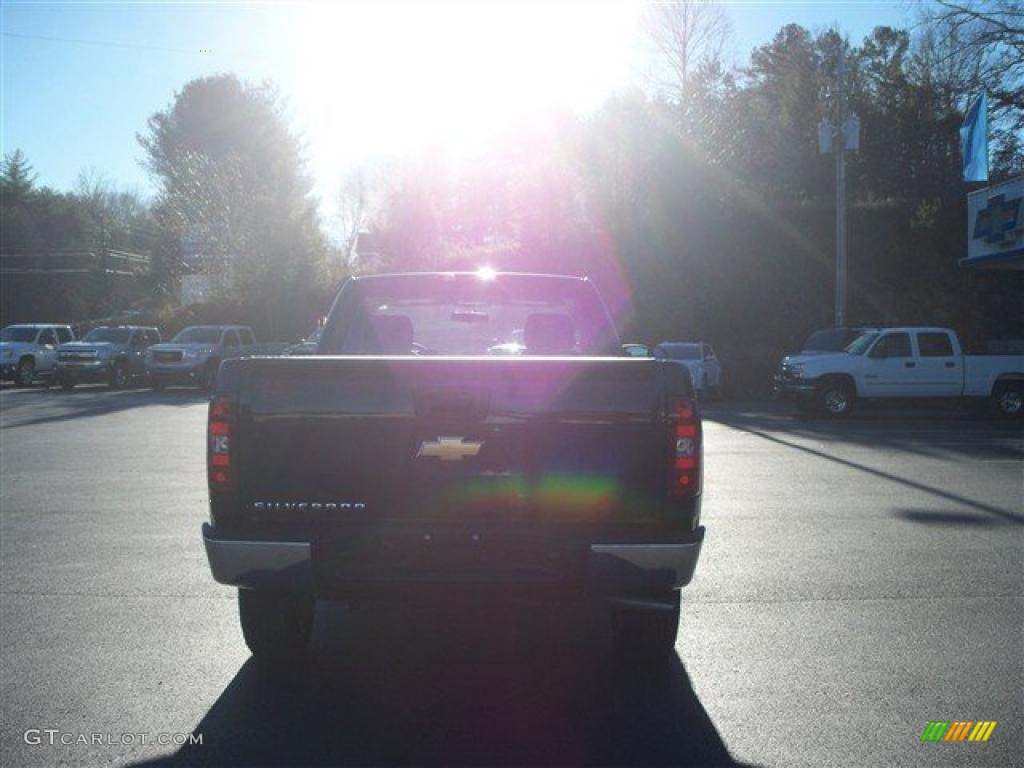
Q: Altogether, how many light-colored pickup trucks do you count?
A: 4